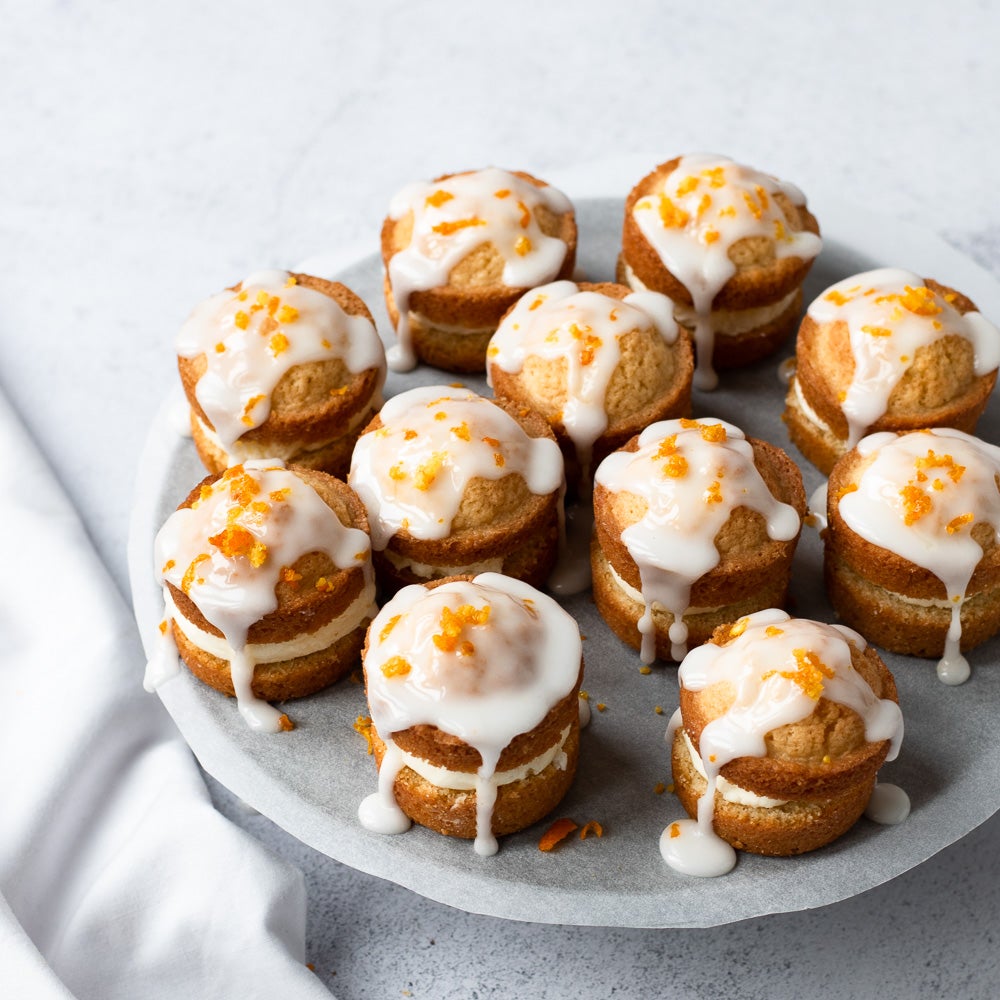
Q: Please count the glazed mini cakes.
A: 11